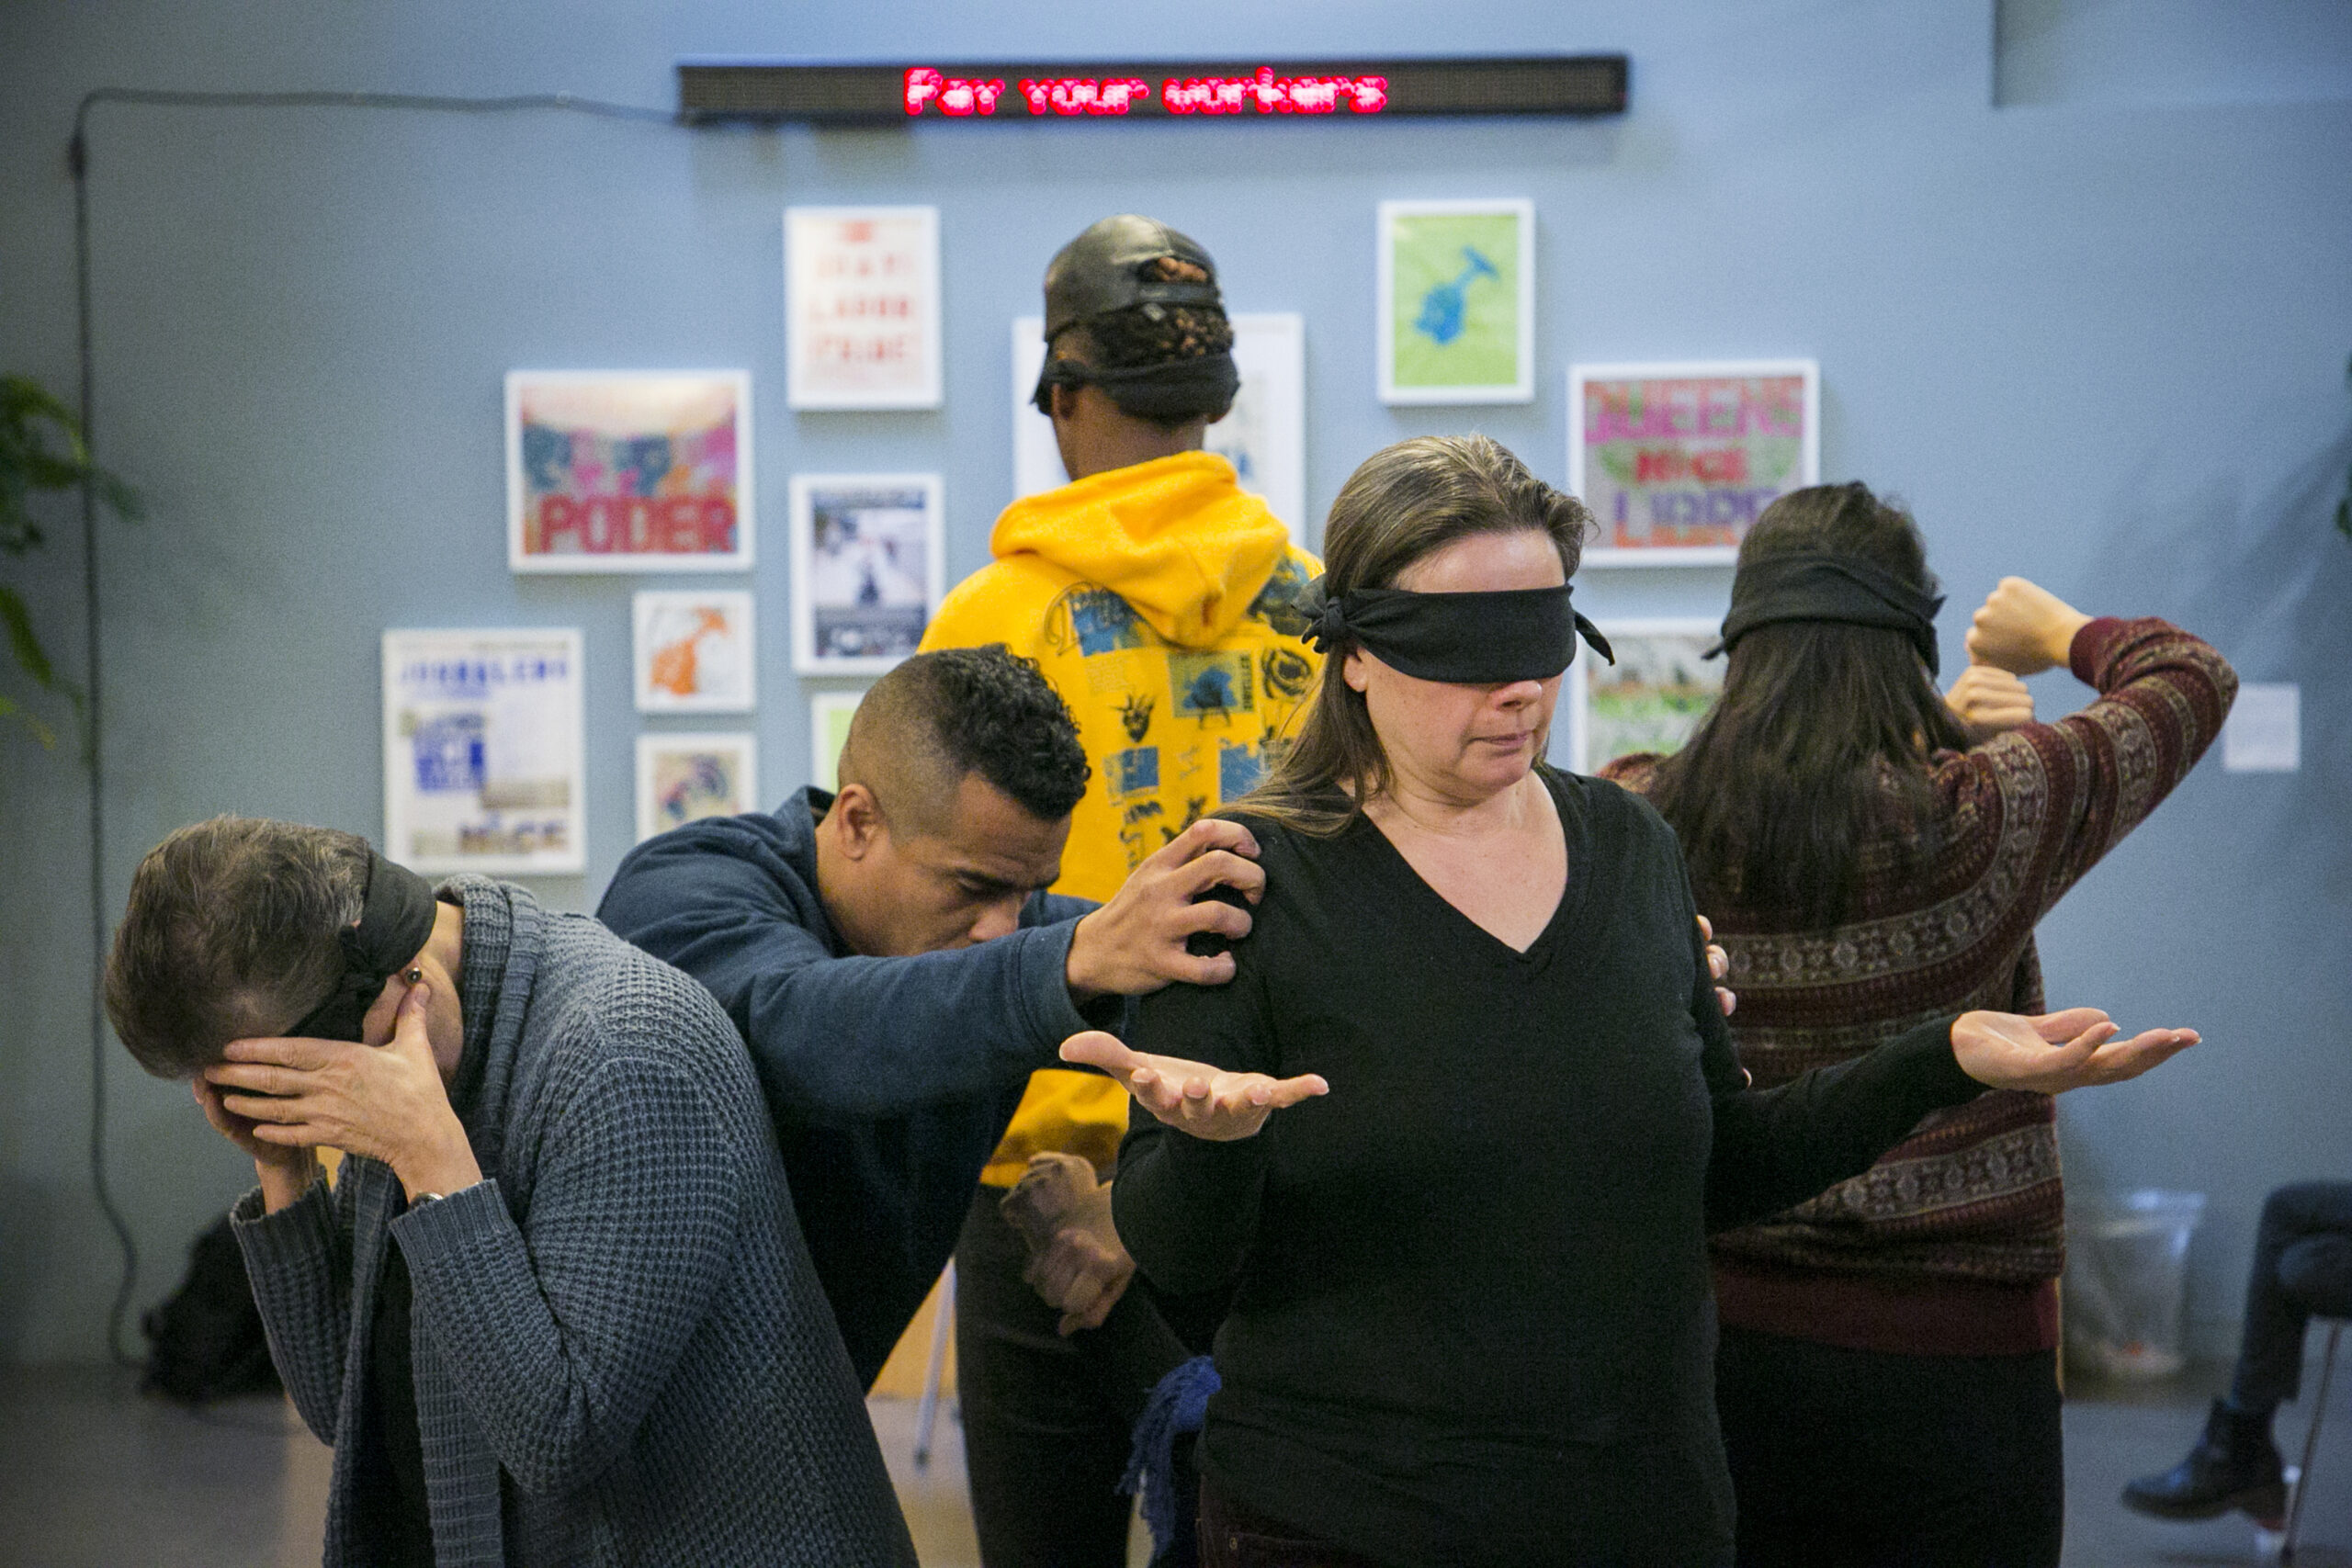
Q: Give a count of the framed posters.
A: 11